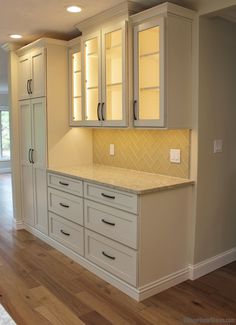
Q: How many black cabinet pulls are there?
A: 13